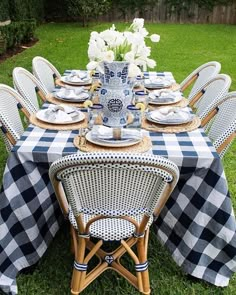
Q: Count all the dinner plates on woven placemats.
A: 7